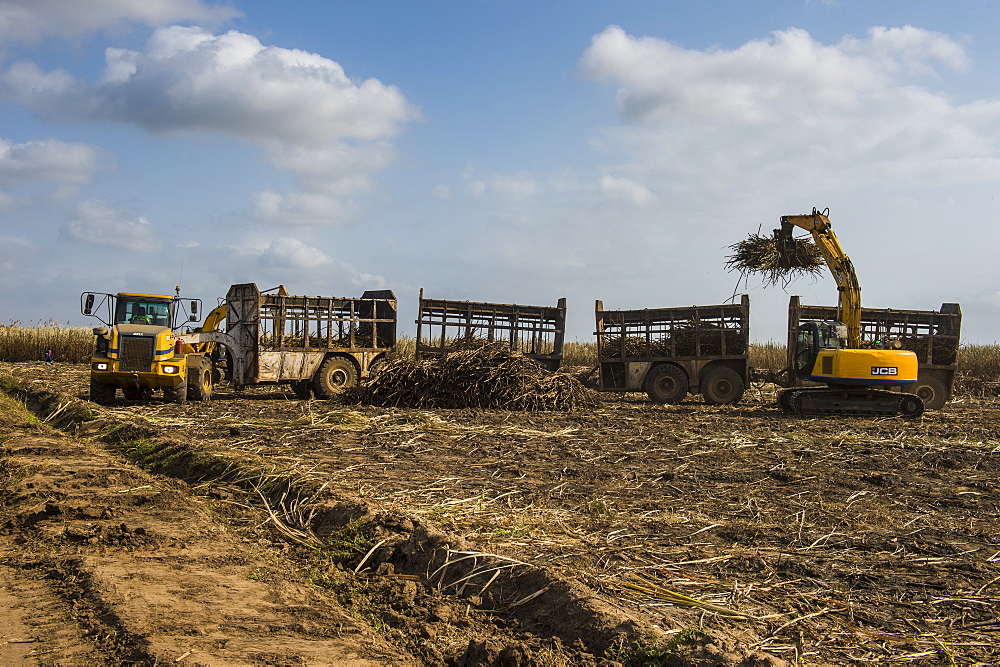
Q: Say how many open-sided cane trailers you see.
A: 4